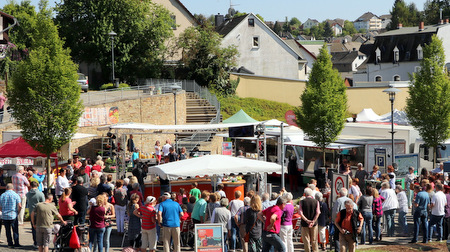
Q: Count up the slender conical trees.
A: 3